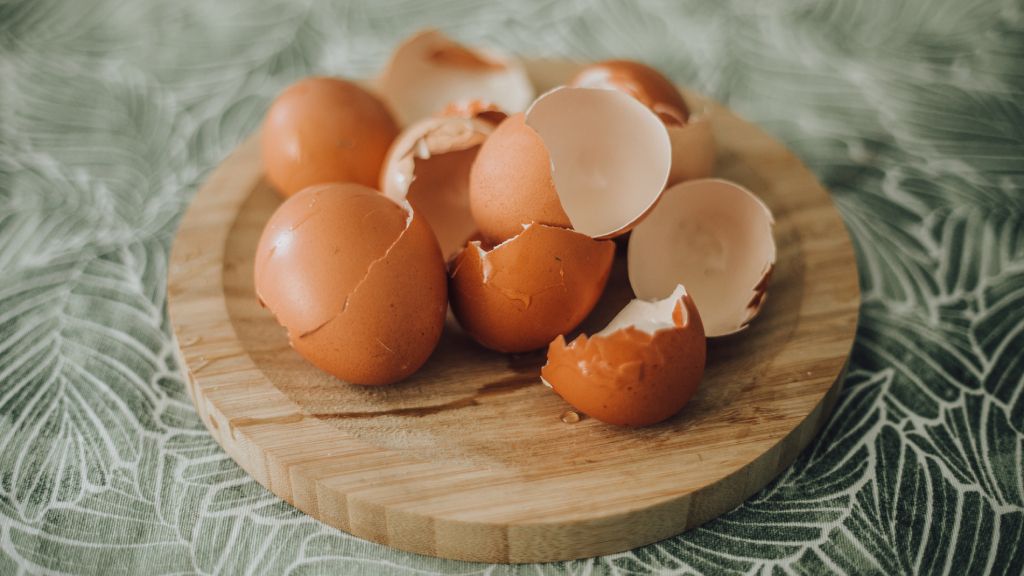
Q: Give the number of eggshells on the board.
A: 9